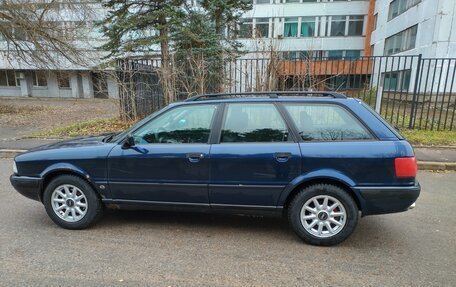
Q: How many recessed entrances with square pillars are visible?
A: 1